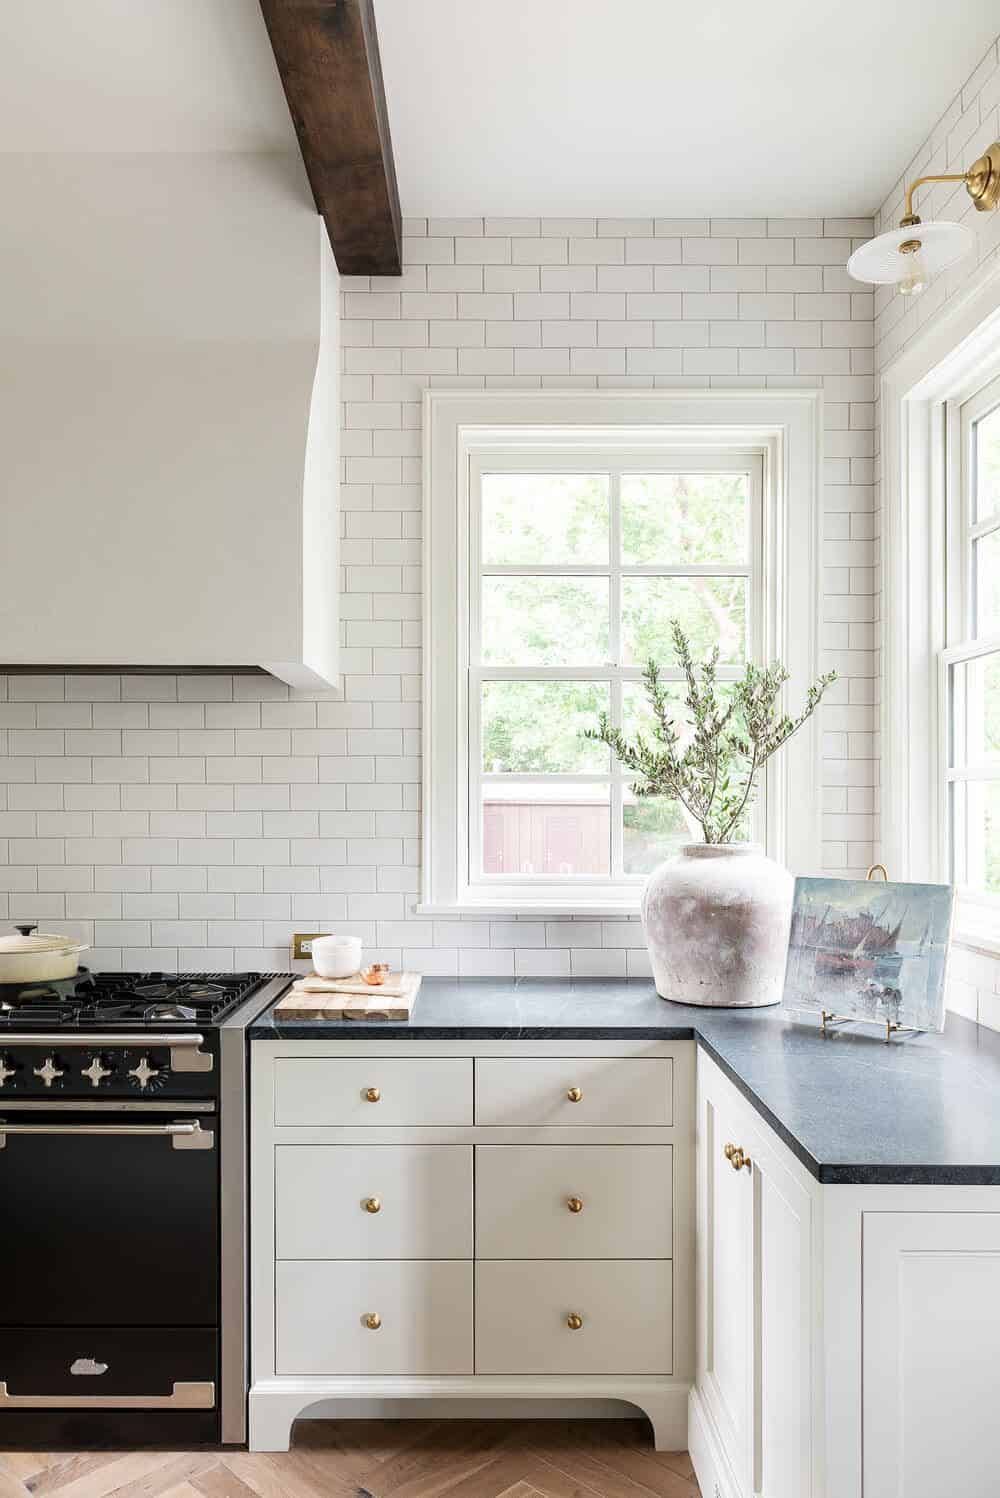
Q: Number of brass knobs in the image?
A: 8